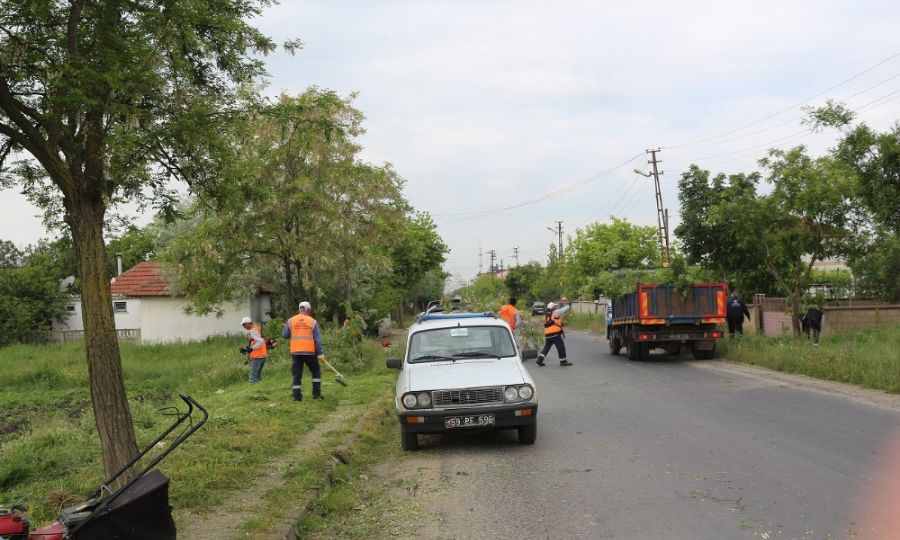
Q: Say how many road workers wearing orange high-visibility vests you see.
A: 4